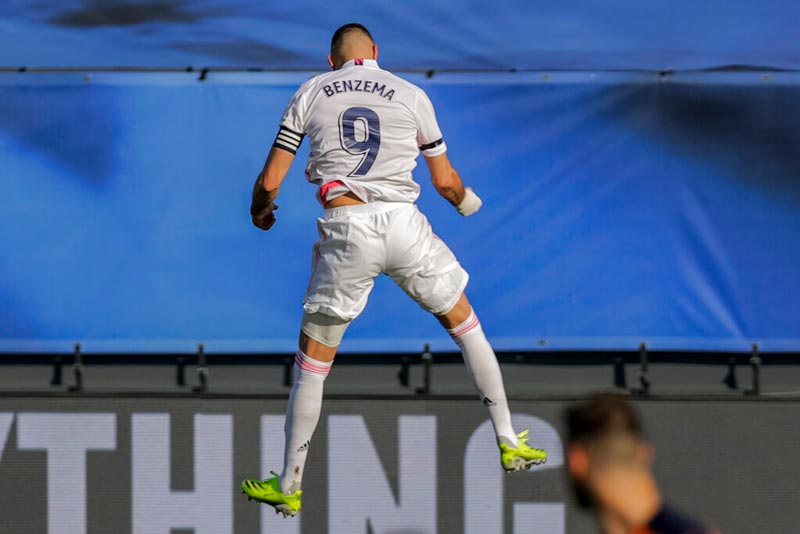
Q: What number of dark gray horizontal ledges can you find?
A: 1